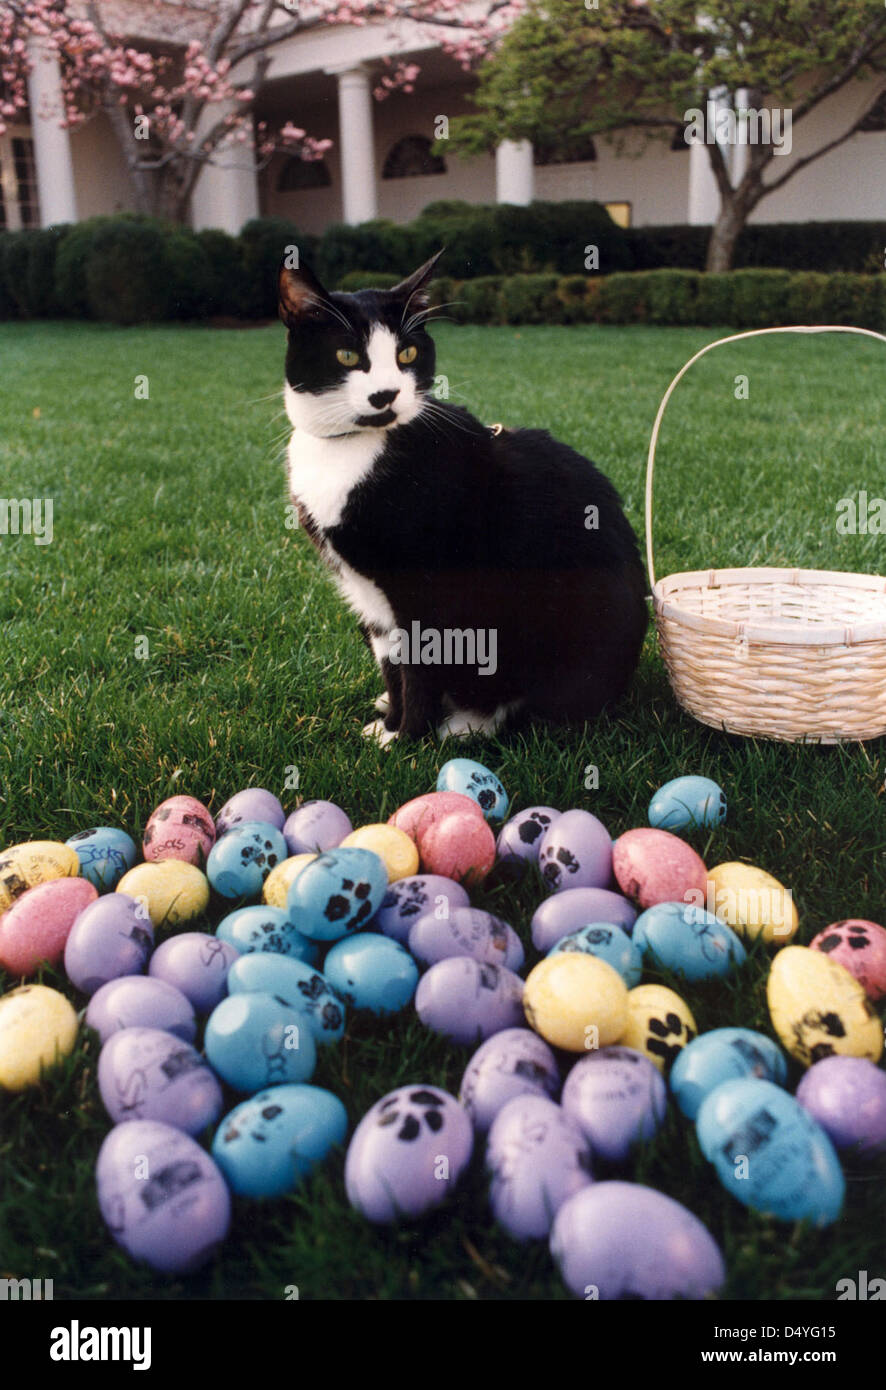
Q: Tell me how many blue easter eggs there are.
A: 14